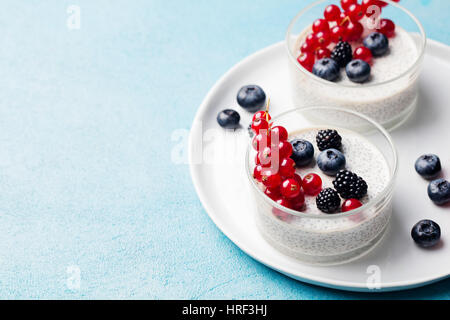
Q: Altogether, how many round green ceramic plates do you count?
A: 0